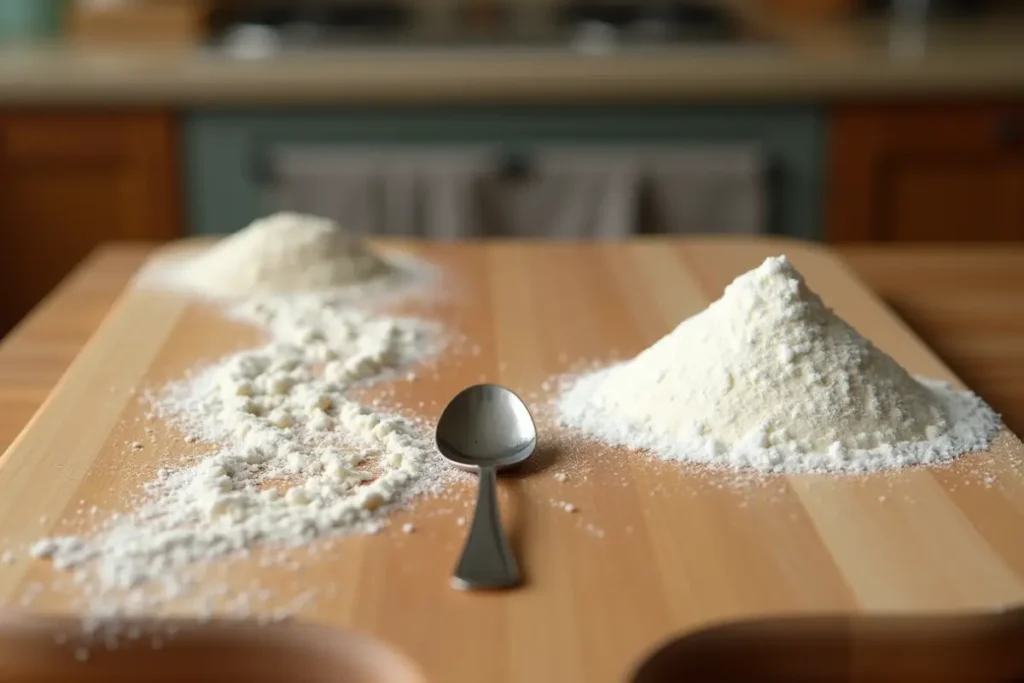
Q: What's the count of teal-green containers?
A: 1